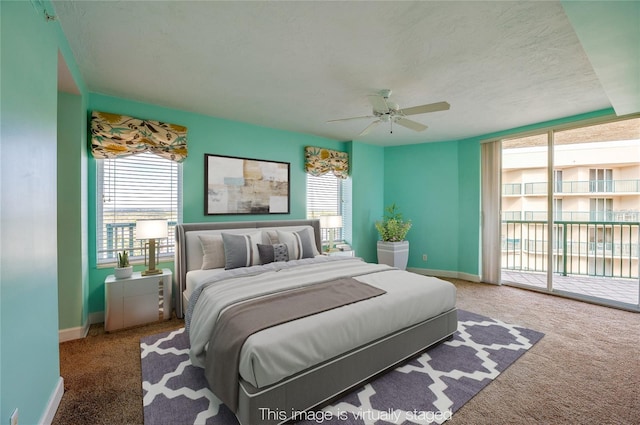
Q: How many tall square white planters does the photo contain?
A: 1